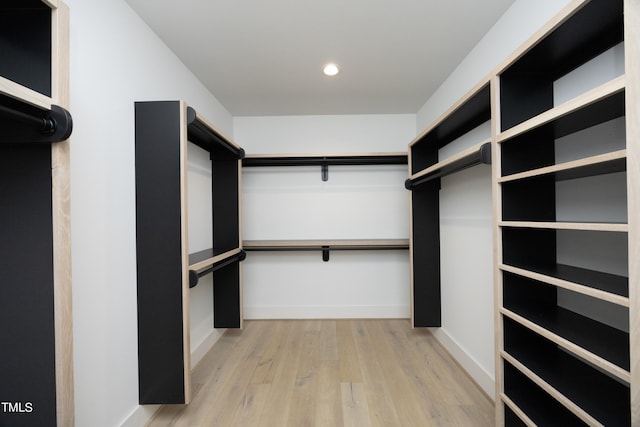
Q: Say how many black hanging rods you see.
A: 6